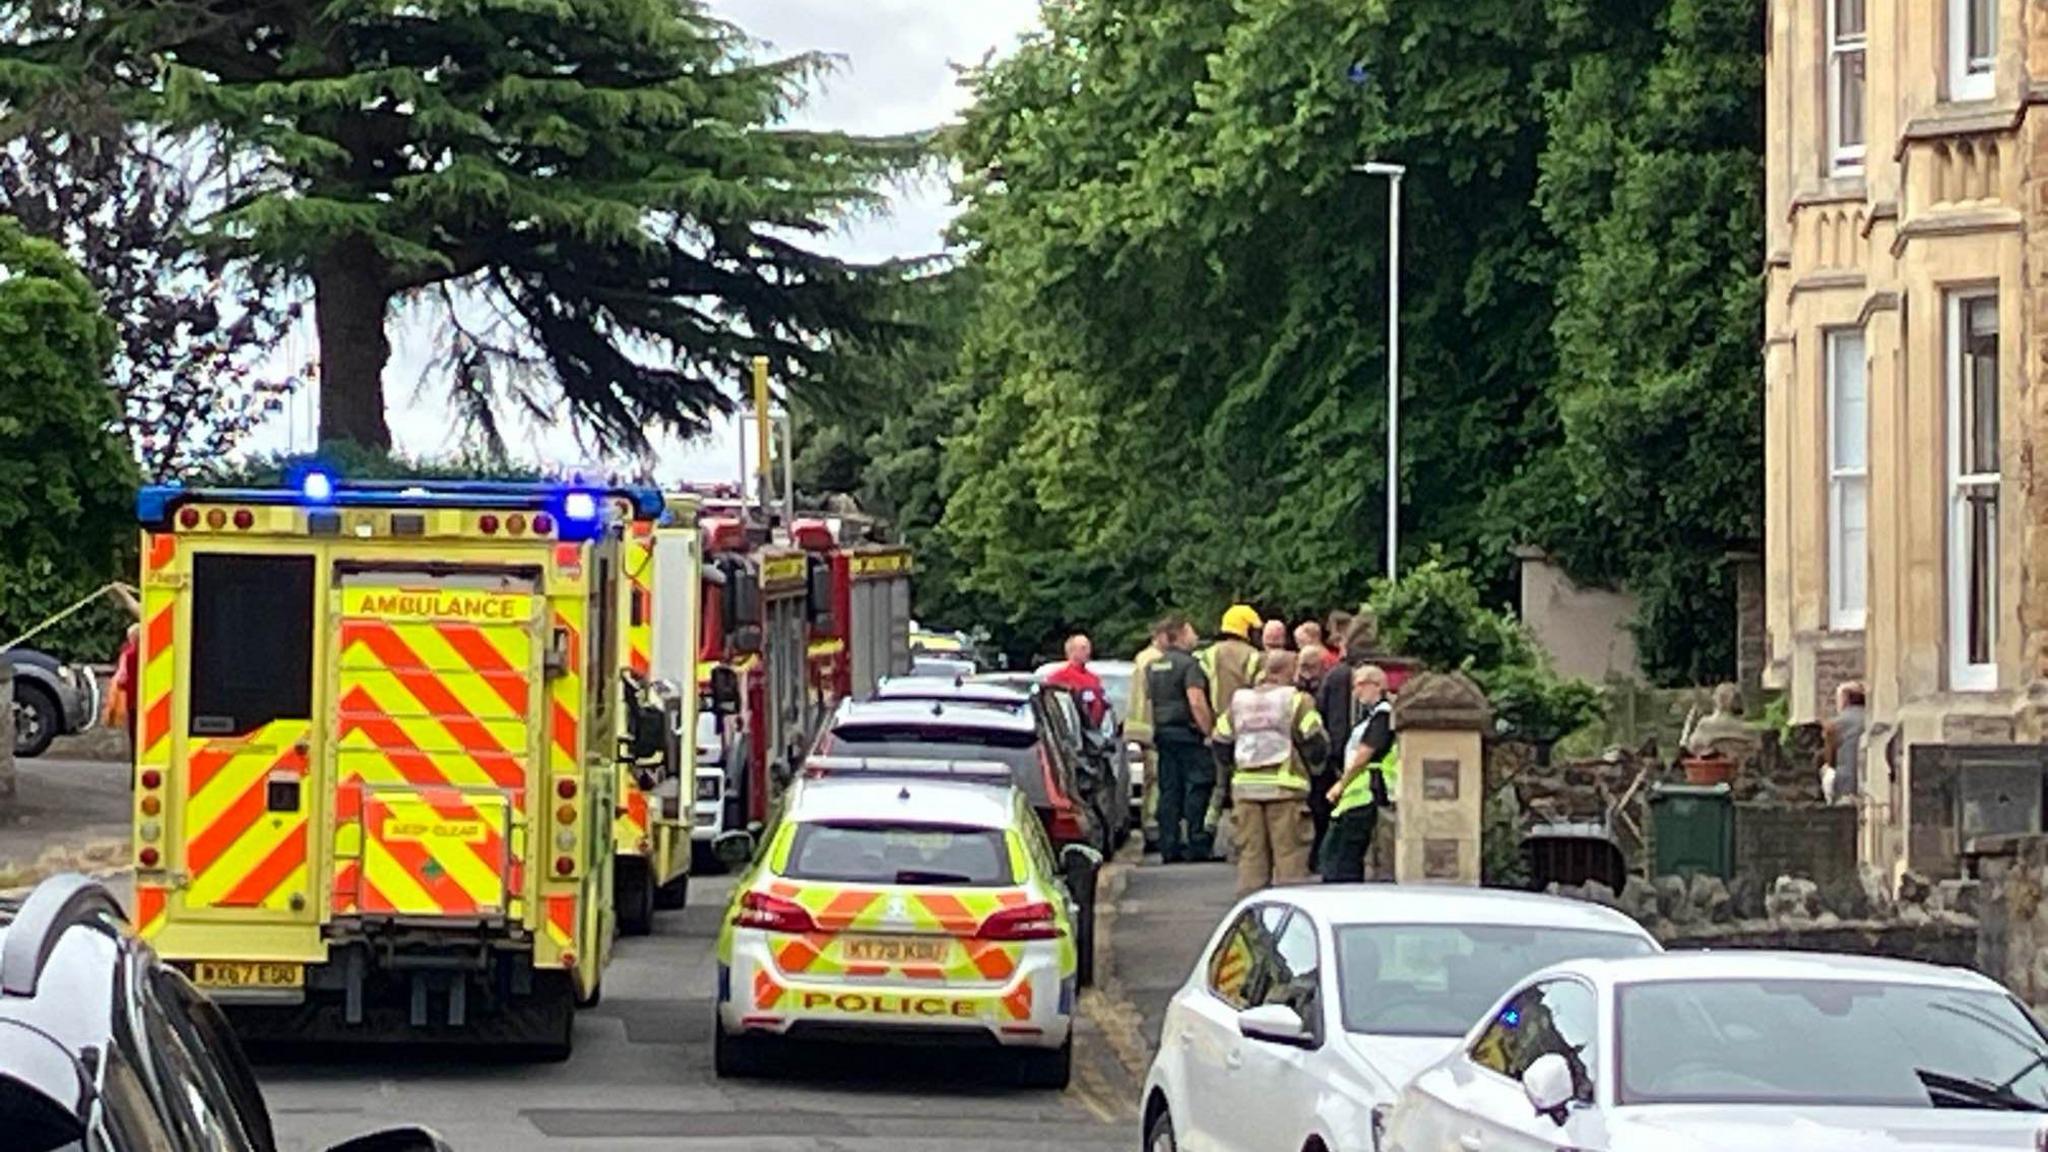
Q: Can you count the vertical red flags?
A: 0